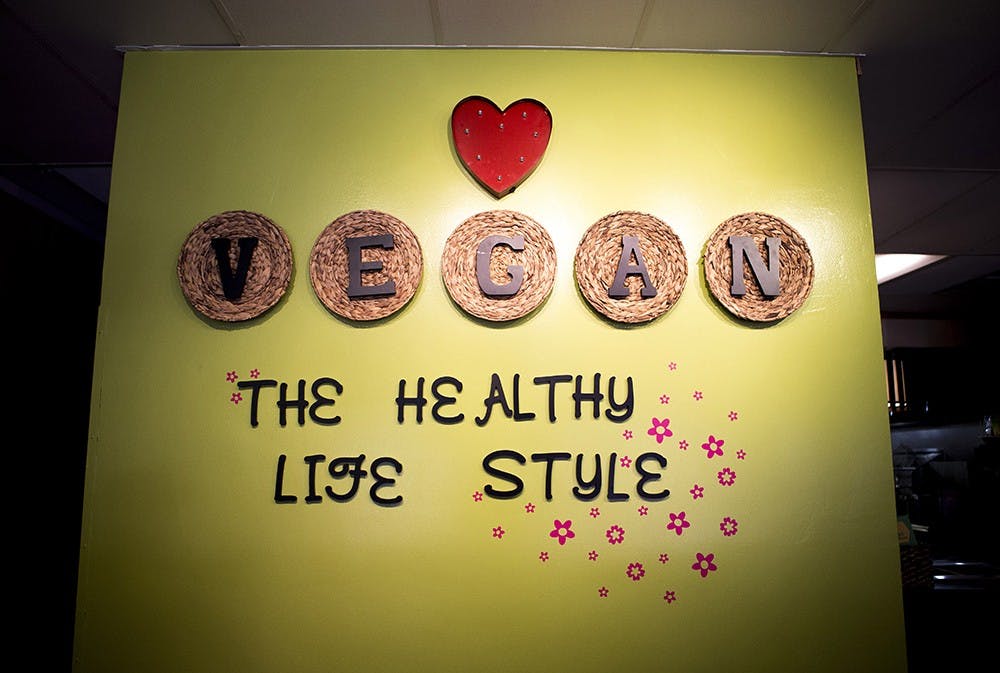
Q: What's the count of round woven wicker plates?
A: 5